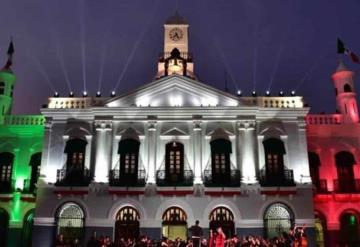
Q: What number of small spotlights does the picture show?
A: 10